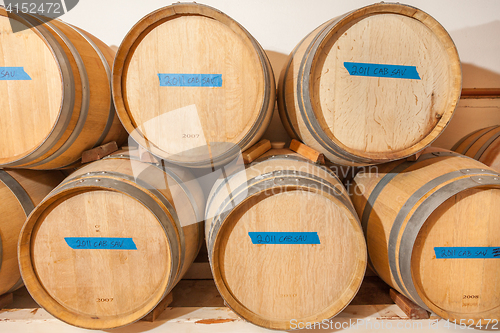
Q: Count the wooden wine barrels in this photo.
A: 8